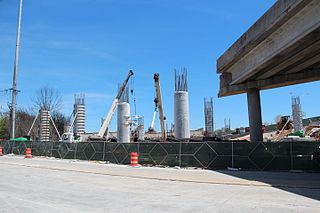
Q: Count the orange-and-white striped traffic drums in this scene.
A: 3